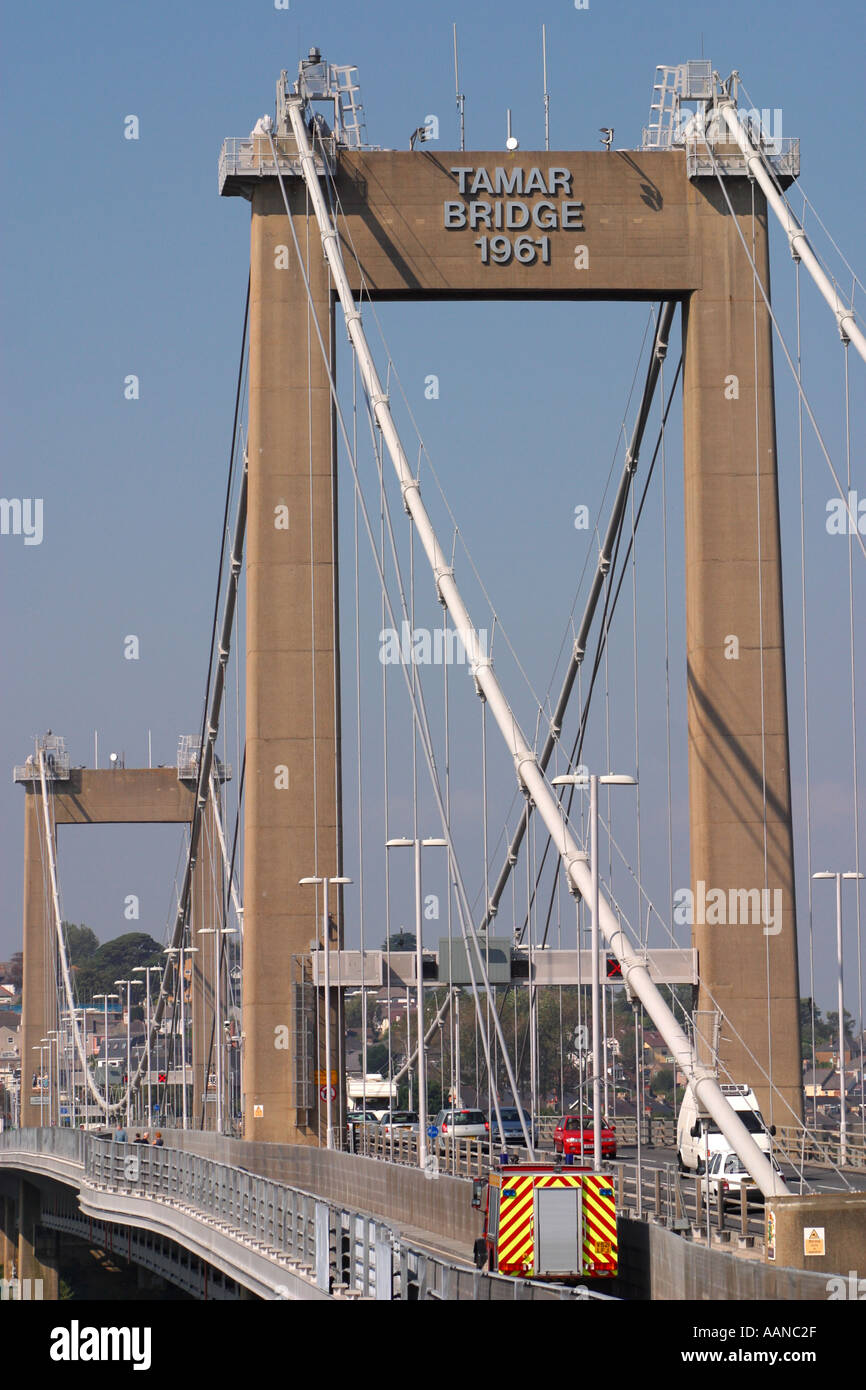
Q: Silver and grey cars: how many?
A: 3